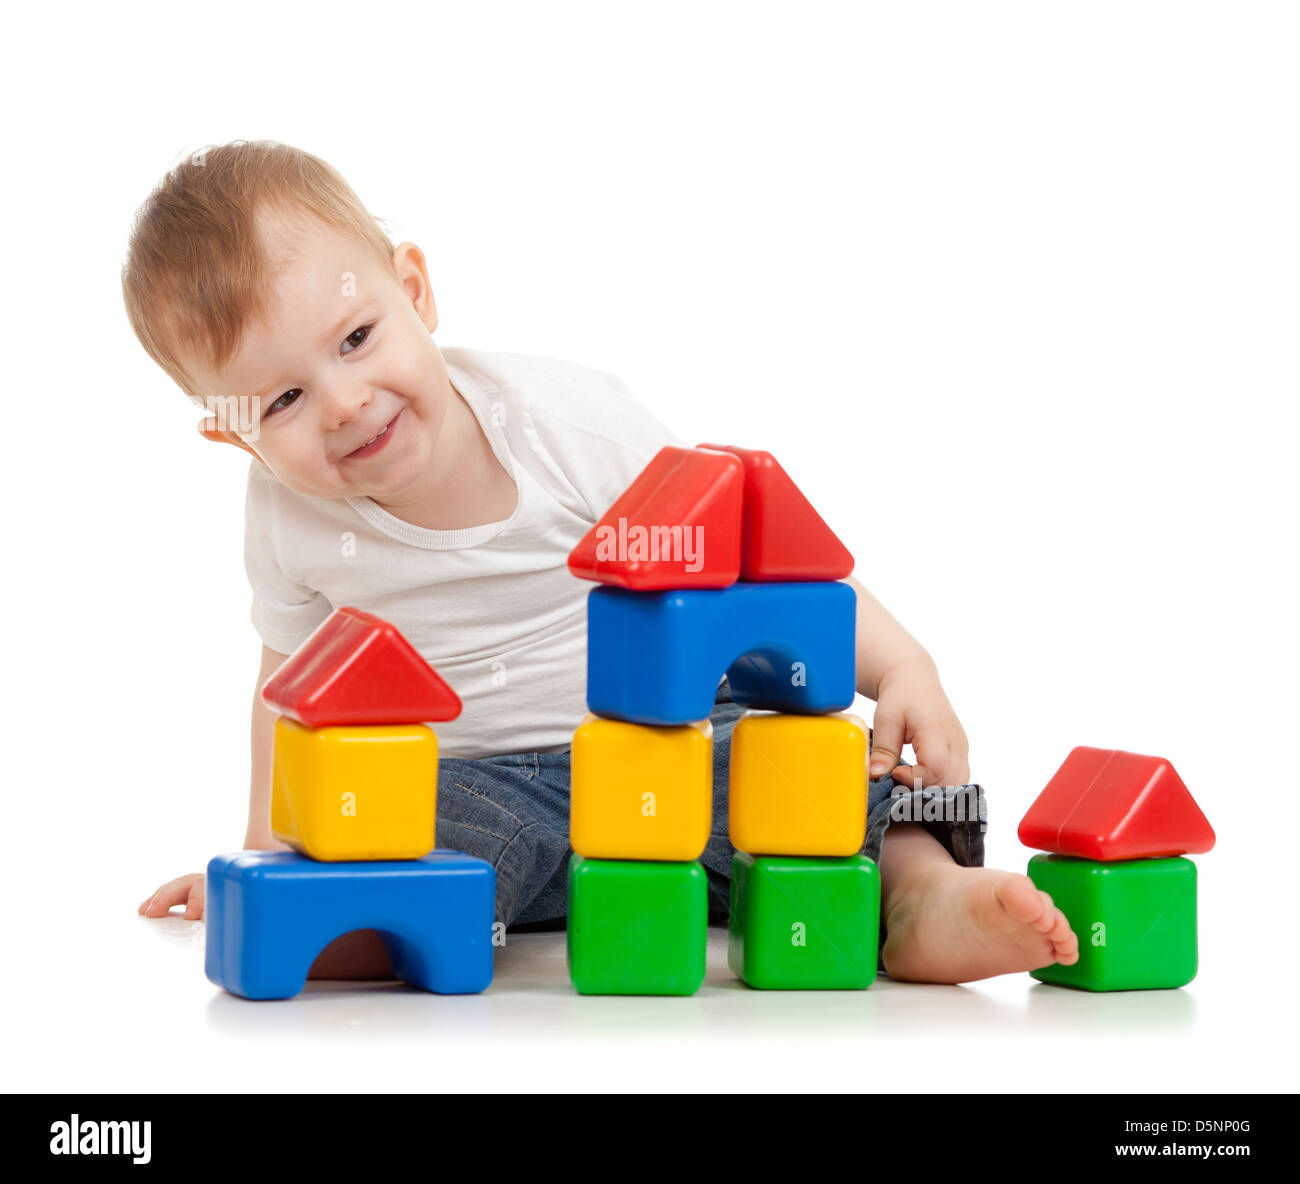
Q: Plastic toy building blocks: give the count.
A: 12